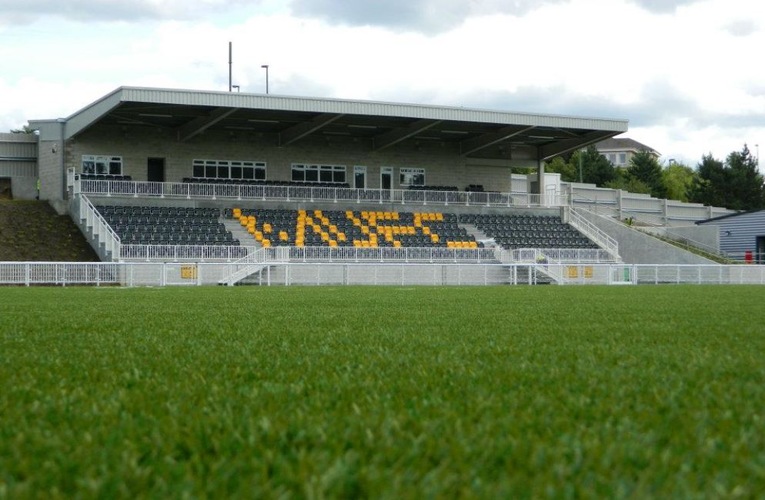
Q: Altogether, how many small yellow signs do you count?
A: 3